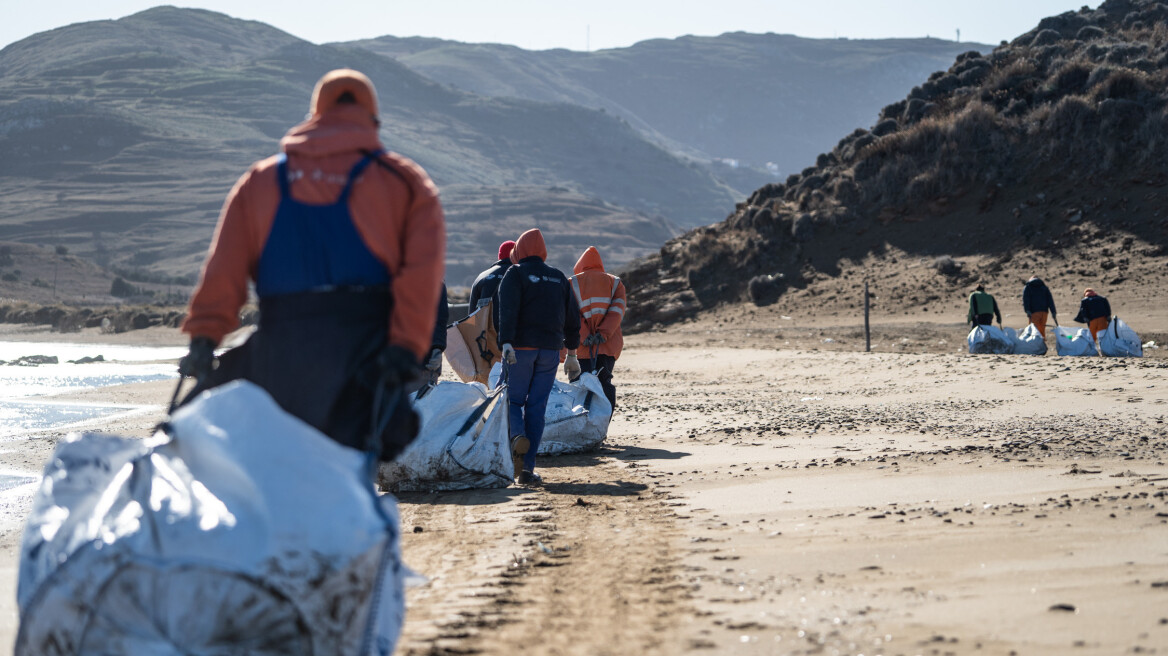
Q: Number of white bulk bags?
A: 7